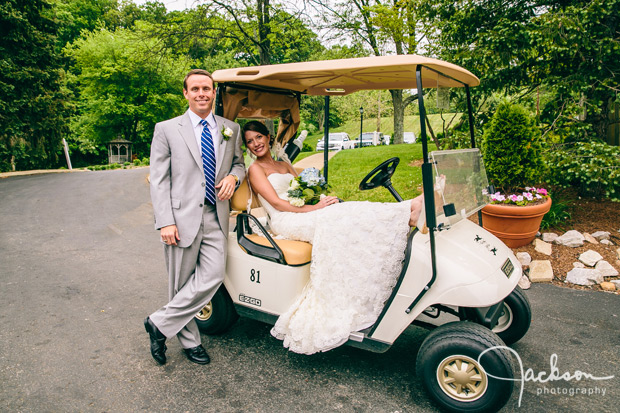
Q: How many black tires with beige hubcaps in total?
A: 2